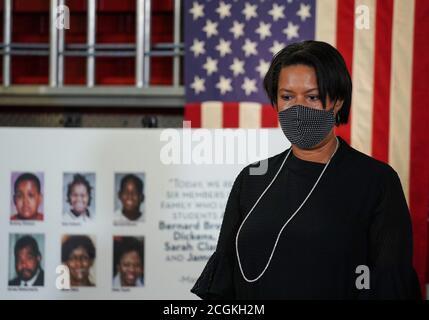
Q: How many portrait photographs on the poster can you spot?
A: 6